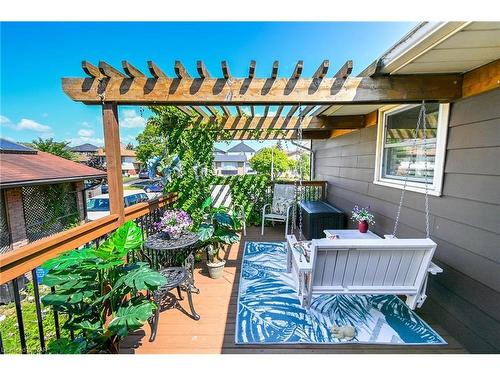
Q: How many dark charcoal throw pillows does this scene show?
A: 0